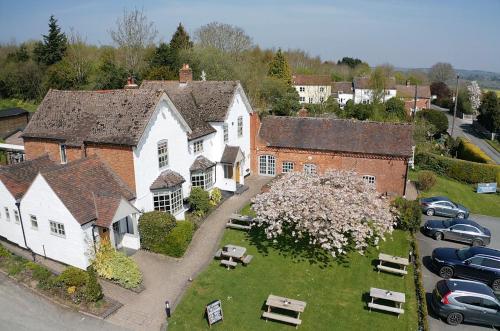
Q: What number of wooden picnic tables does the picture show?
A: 5